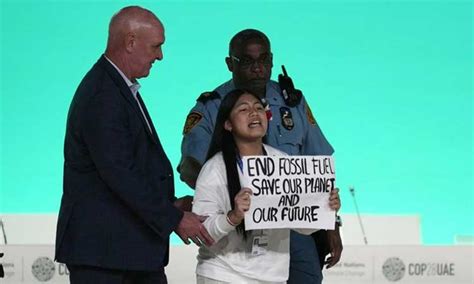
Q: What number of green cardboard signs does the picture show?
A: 0